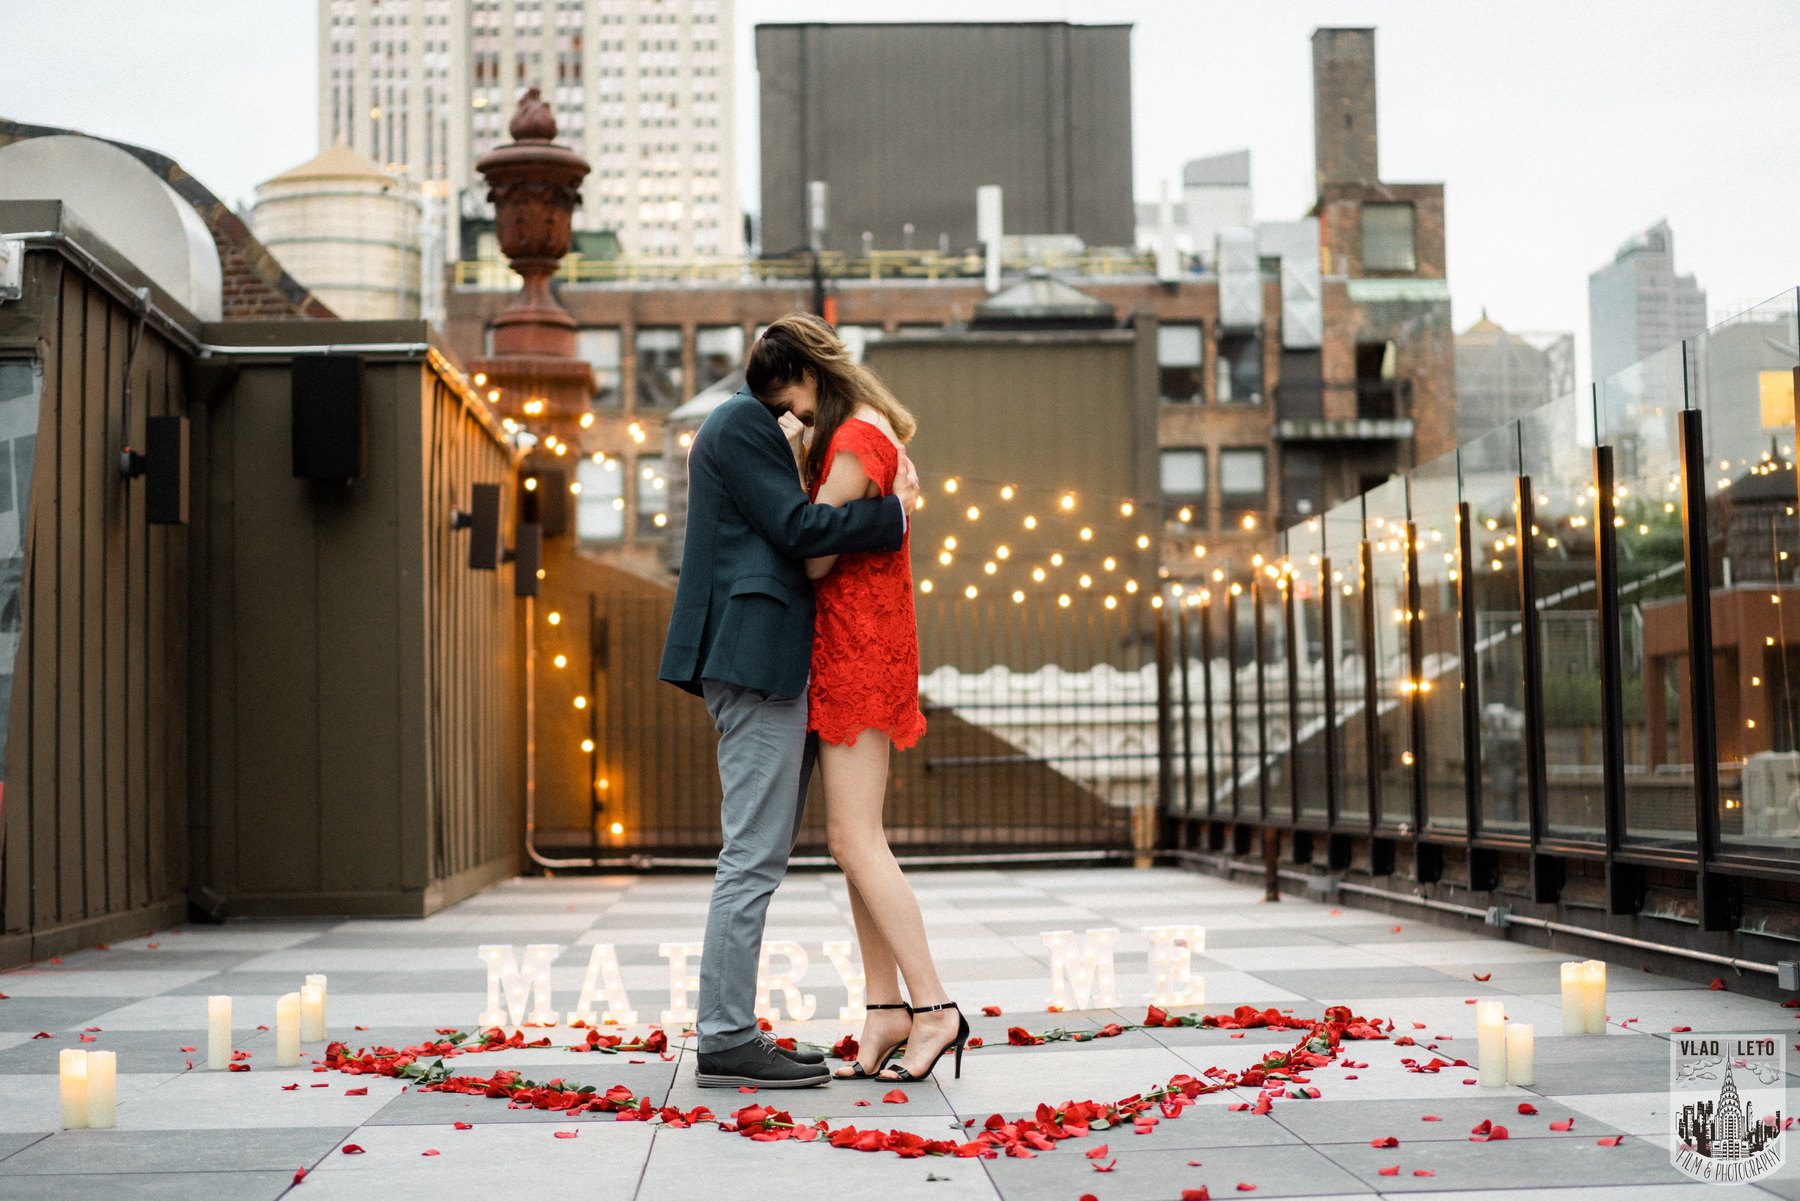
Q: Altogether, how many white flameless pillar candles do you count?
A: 10